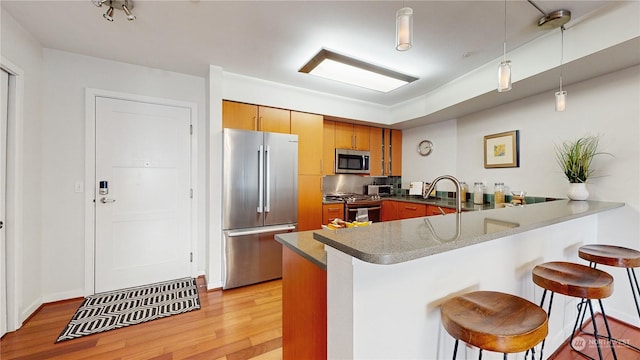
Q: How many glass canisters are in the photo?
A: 3